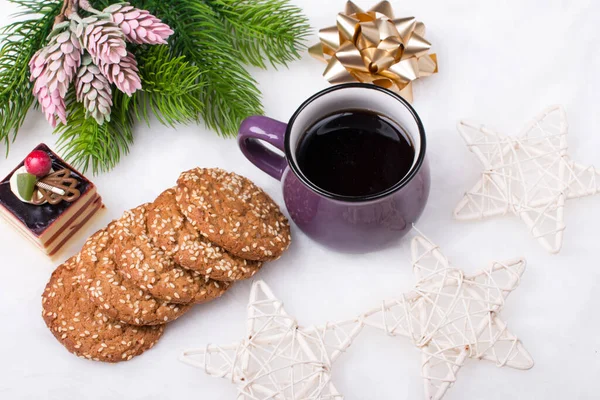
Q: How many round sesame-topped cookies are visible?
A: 5